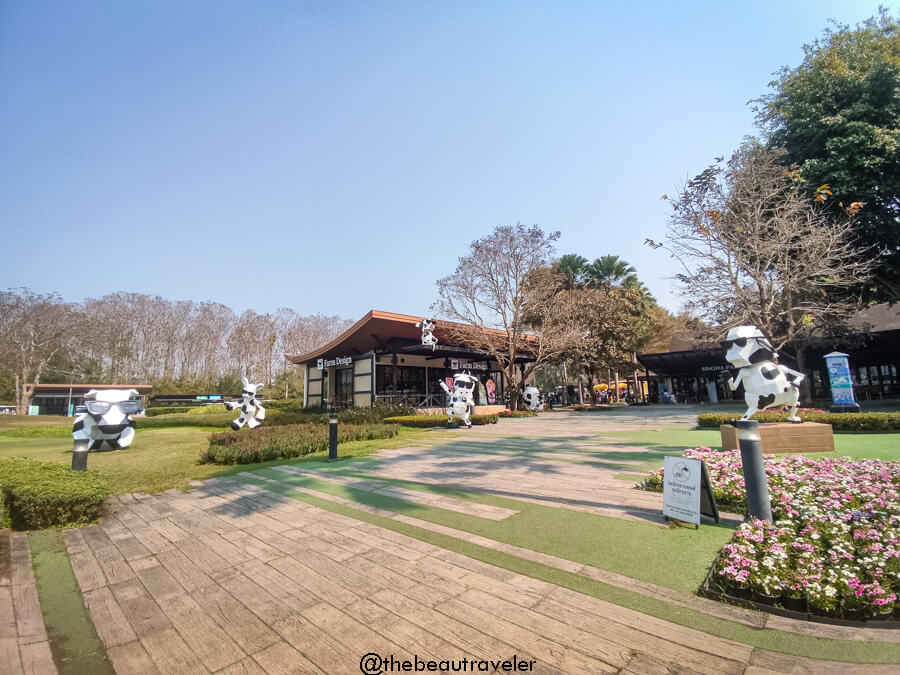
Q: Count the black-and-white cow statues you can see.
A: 6